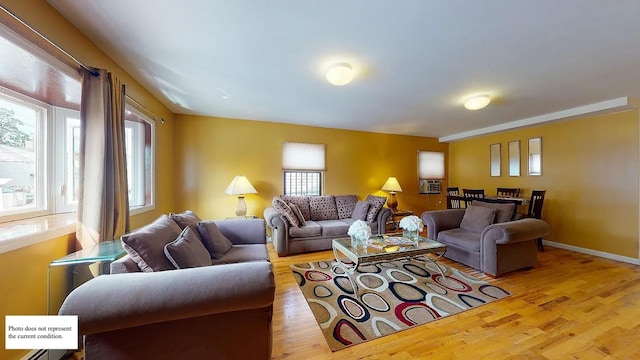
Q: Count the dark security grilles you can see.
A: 1